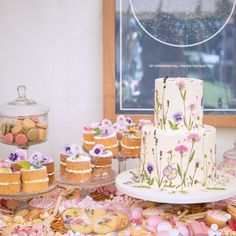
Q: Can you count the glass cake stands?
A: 3